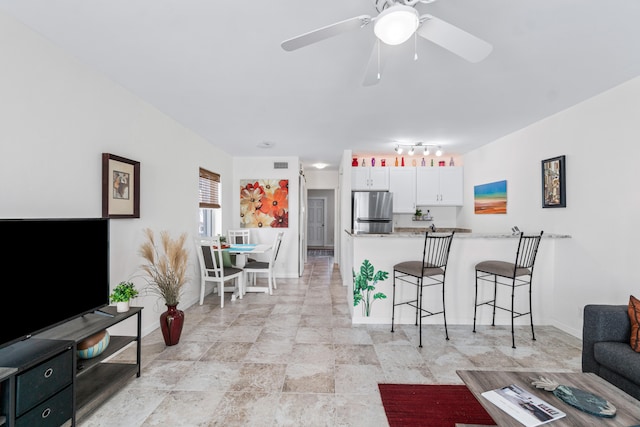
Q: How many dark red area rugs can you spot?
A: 1